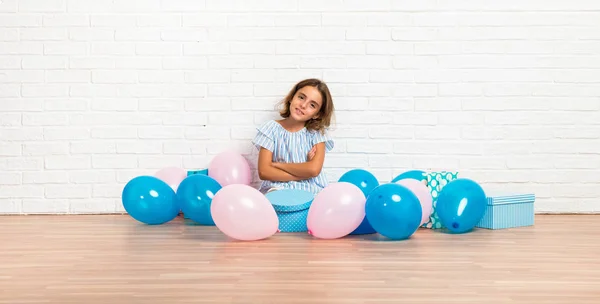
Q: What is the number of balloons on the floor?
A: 11